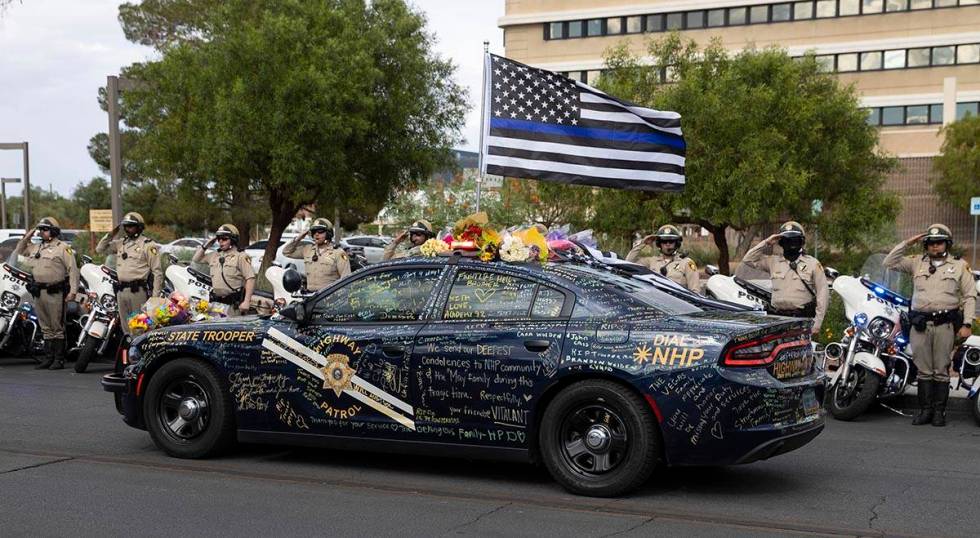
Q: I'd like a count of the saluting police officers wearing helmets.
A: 8